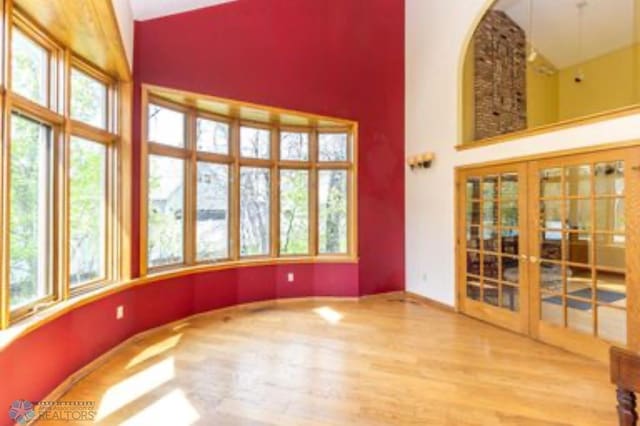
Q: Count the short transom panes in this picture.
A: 7